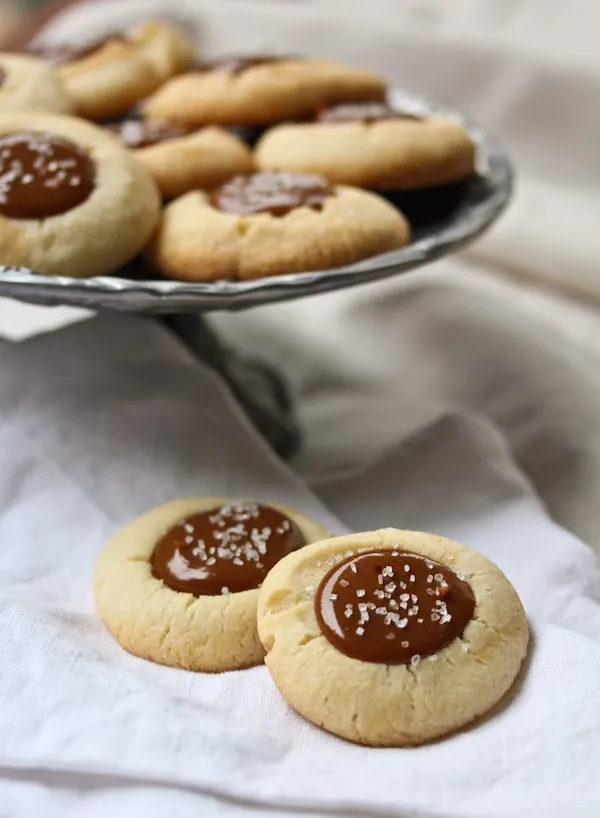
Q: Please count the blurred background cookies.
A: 7